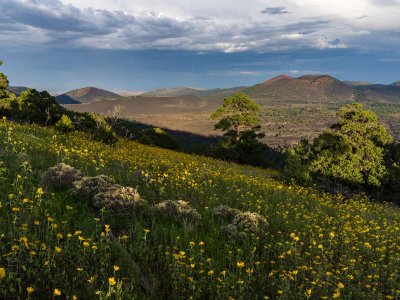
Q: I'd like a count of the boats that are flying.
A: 0